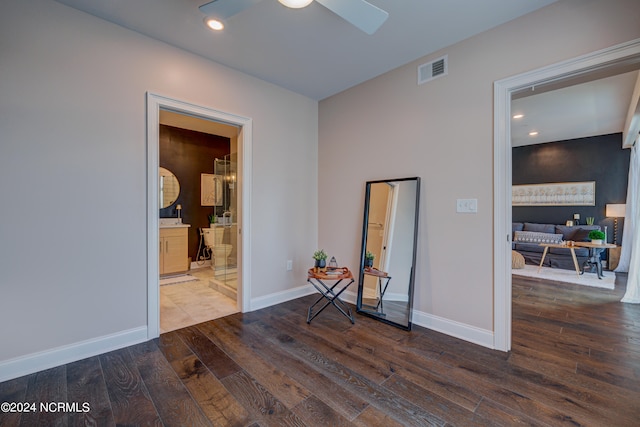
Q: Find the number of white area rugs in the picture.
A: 1